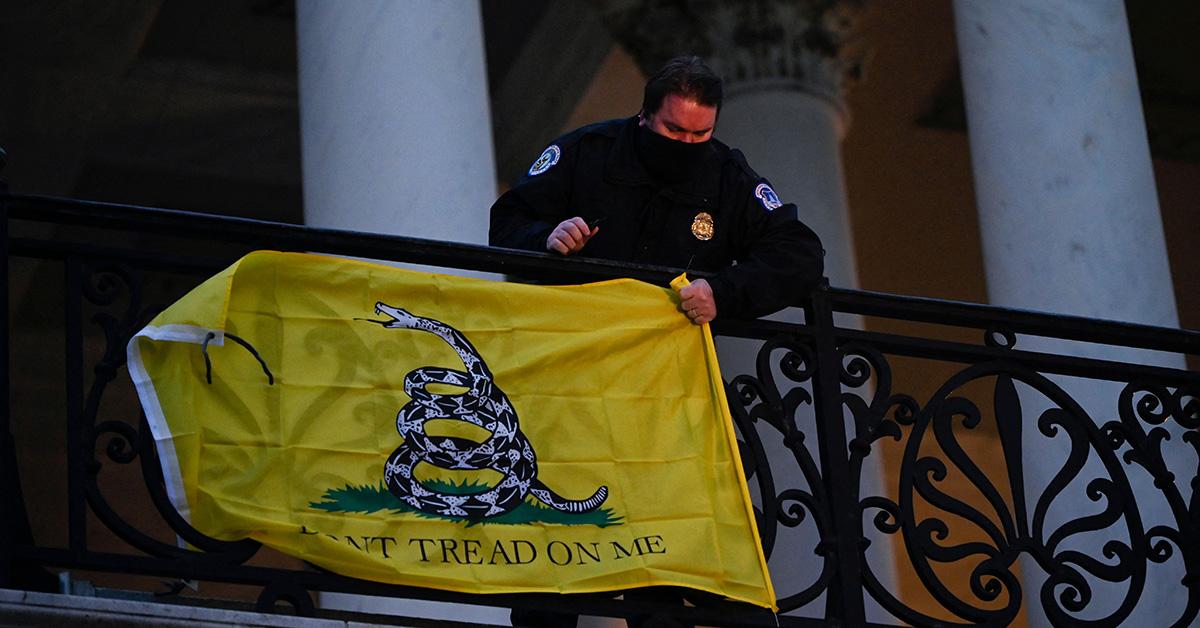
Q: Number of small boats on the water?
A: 0